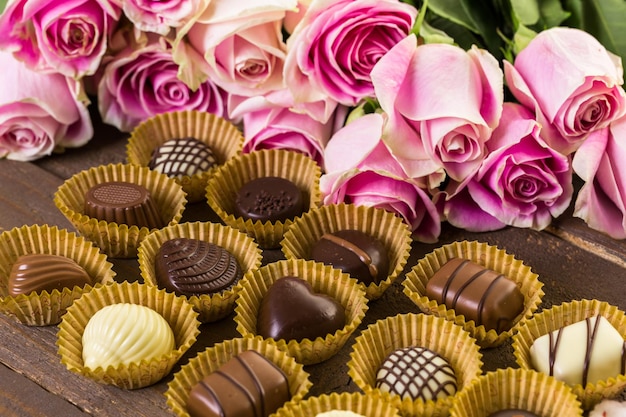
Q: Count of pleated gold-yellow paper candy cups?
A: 14